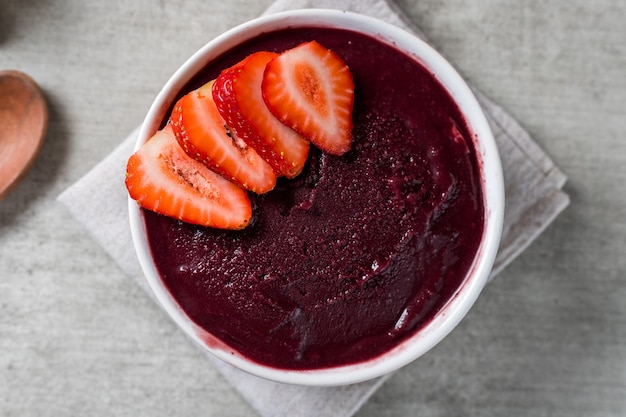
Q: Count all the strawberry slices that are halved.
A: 4